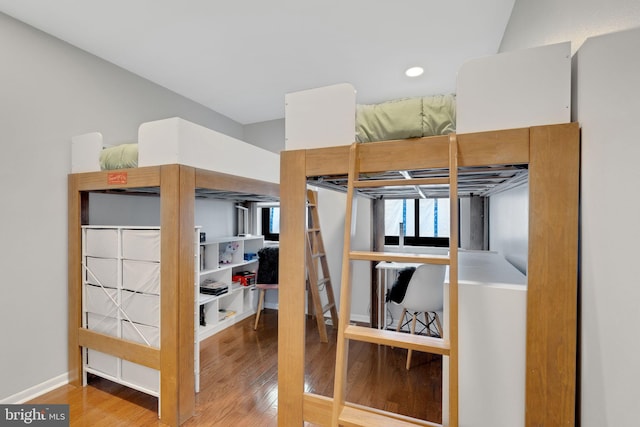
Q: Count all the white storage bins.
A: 10